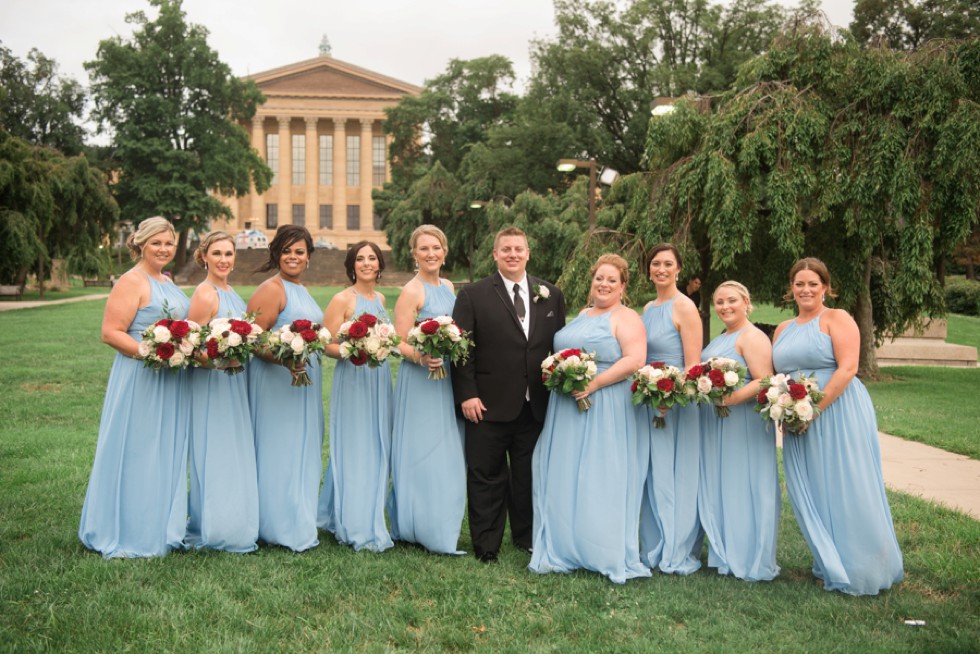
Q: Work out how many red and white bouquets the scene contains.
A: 9